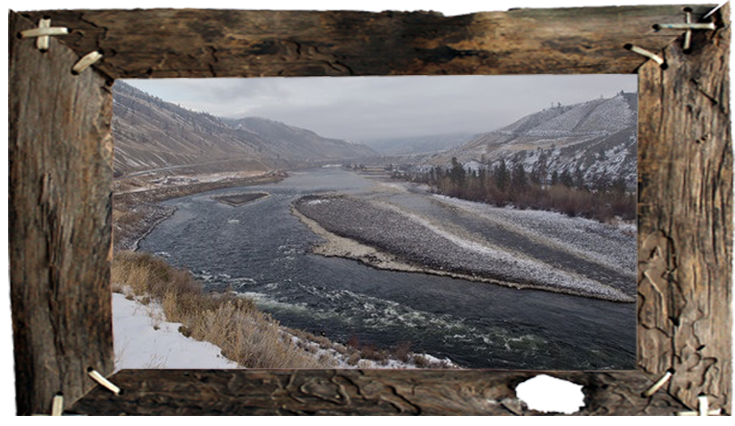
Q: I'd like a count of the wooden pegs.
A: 11